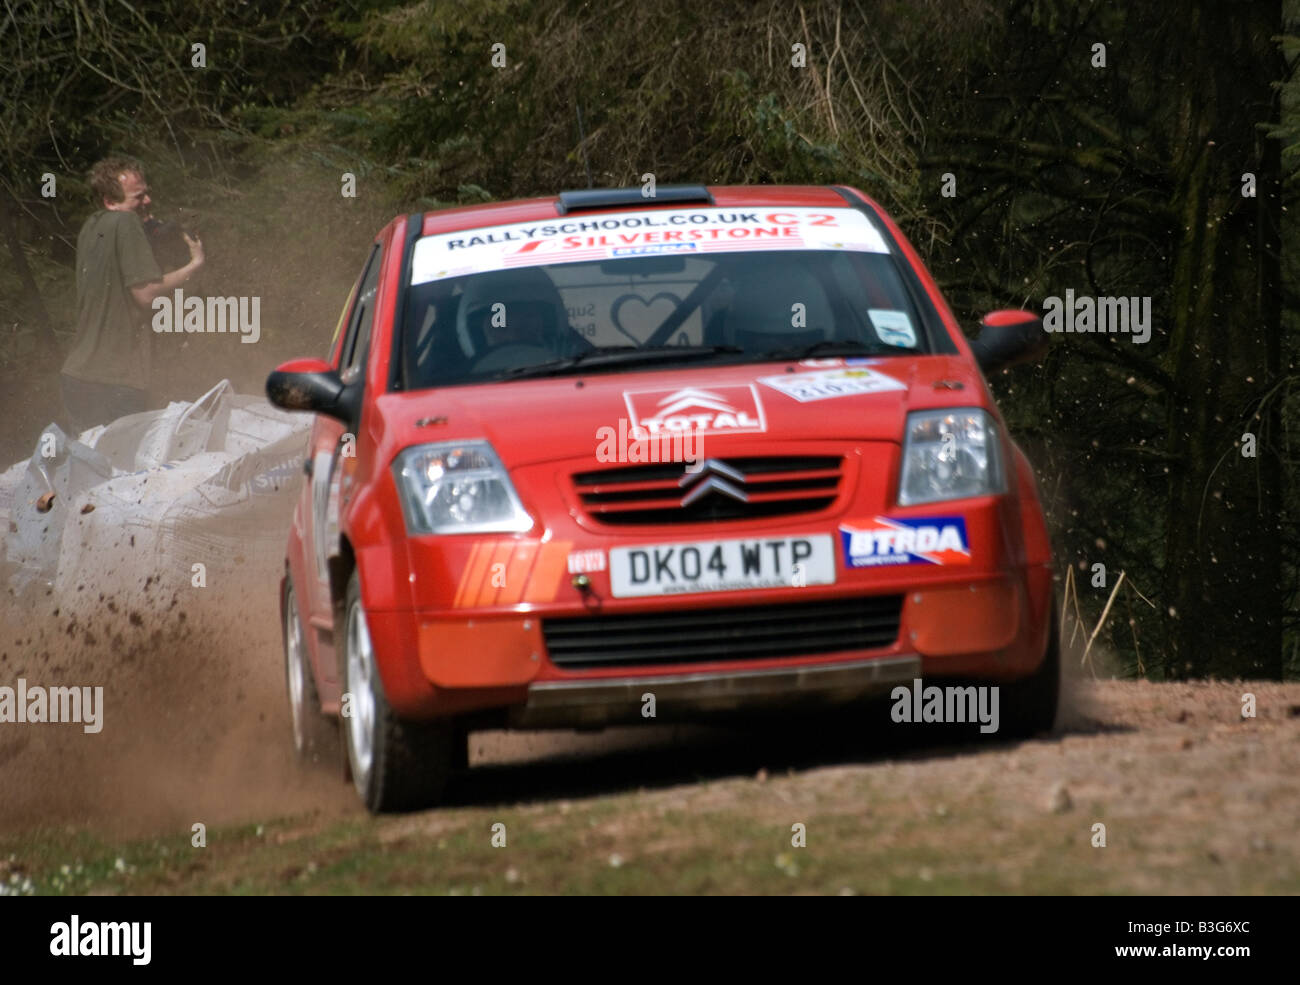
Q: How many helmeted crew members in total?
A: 2